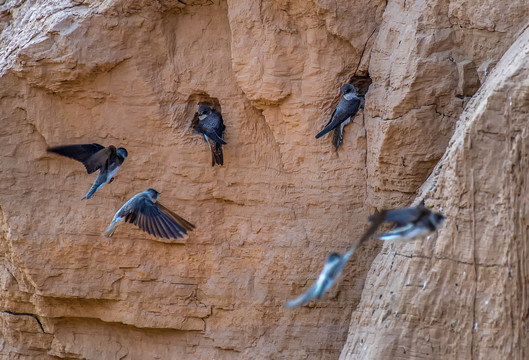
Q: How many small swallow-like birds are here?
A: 6